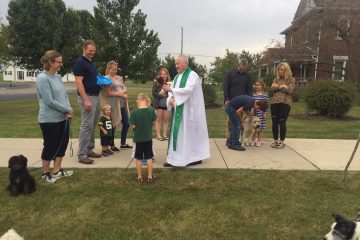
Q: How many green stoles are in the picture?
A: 1